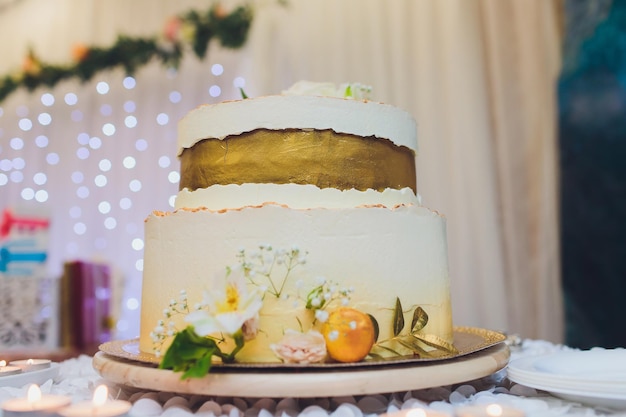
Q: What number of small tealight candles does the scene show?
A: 6